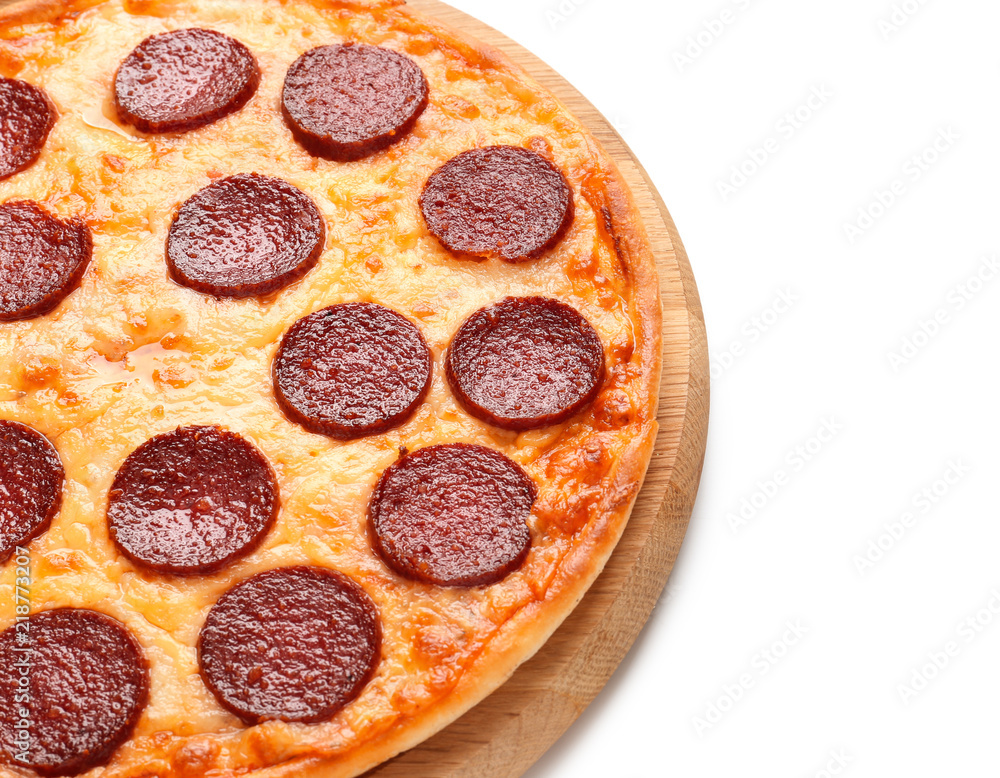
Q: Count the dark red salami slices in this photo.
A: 13